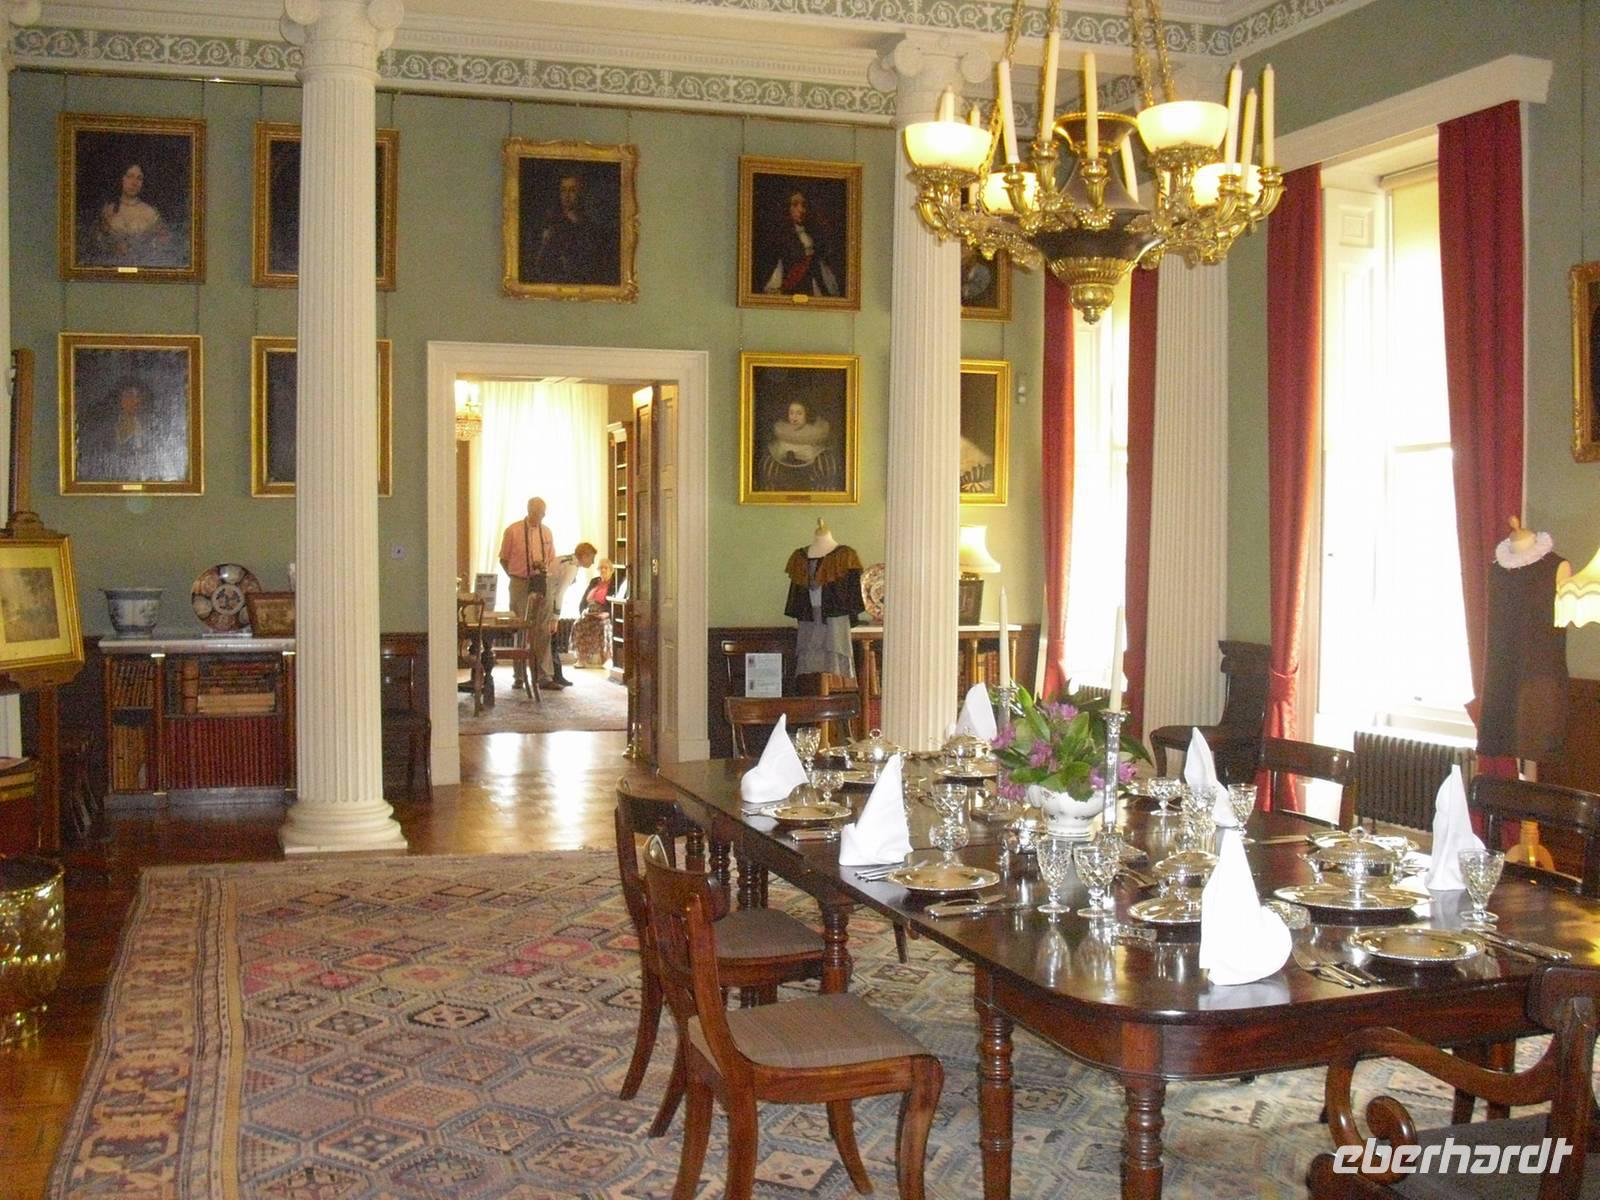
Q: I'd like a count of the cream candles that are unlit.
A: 11